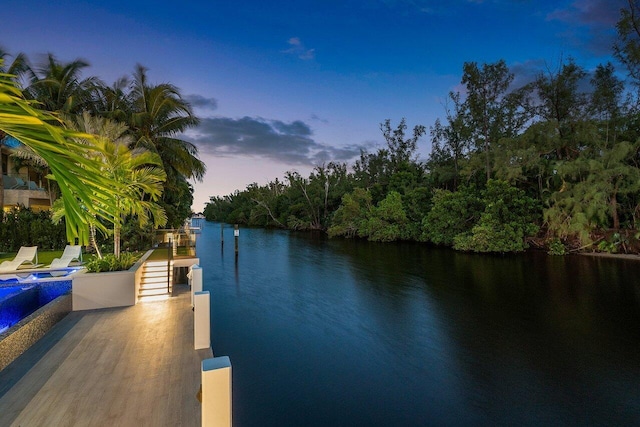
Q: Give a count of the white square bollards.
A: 3